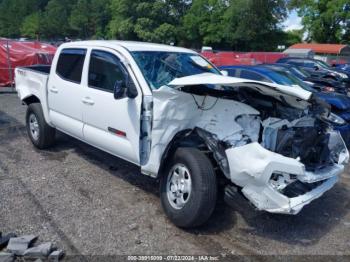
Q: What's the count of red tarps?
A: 2